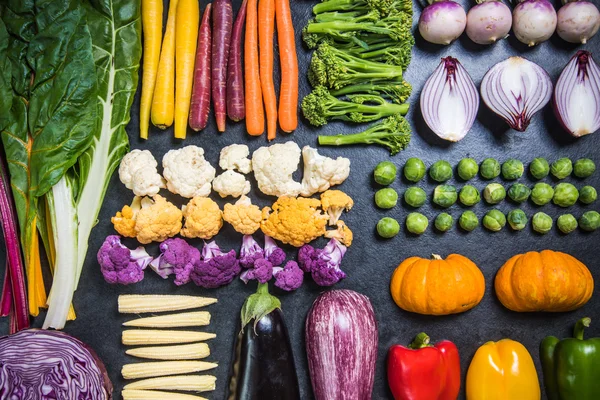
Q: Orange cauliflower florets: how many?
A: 7